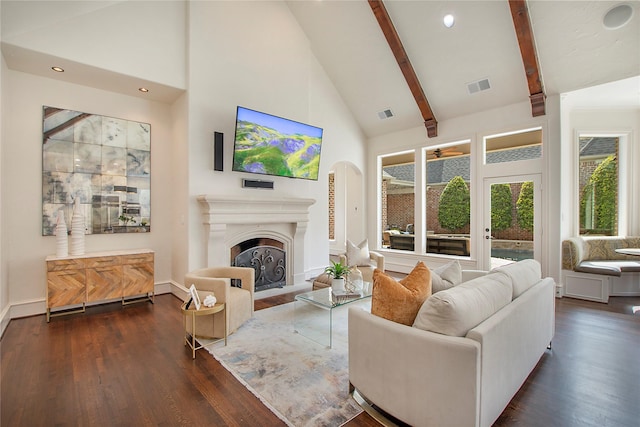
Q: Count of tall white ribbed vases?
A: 2